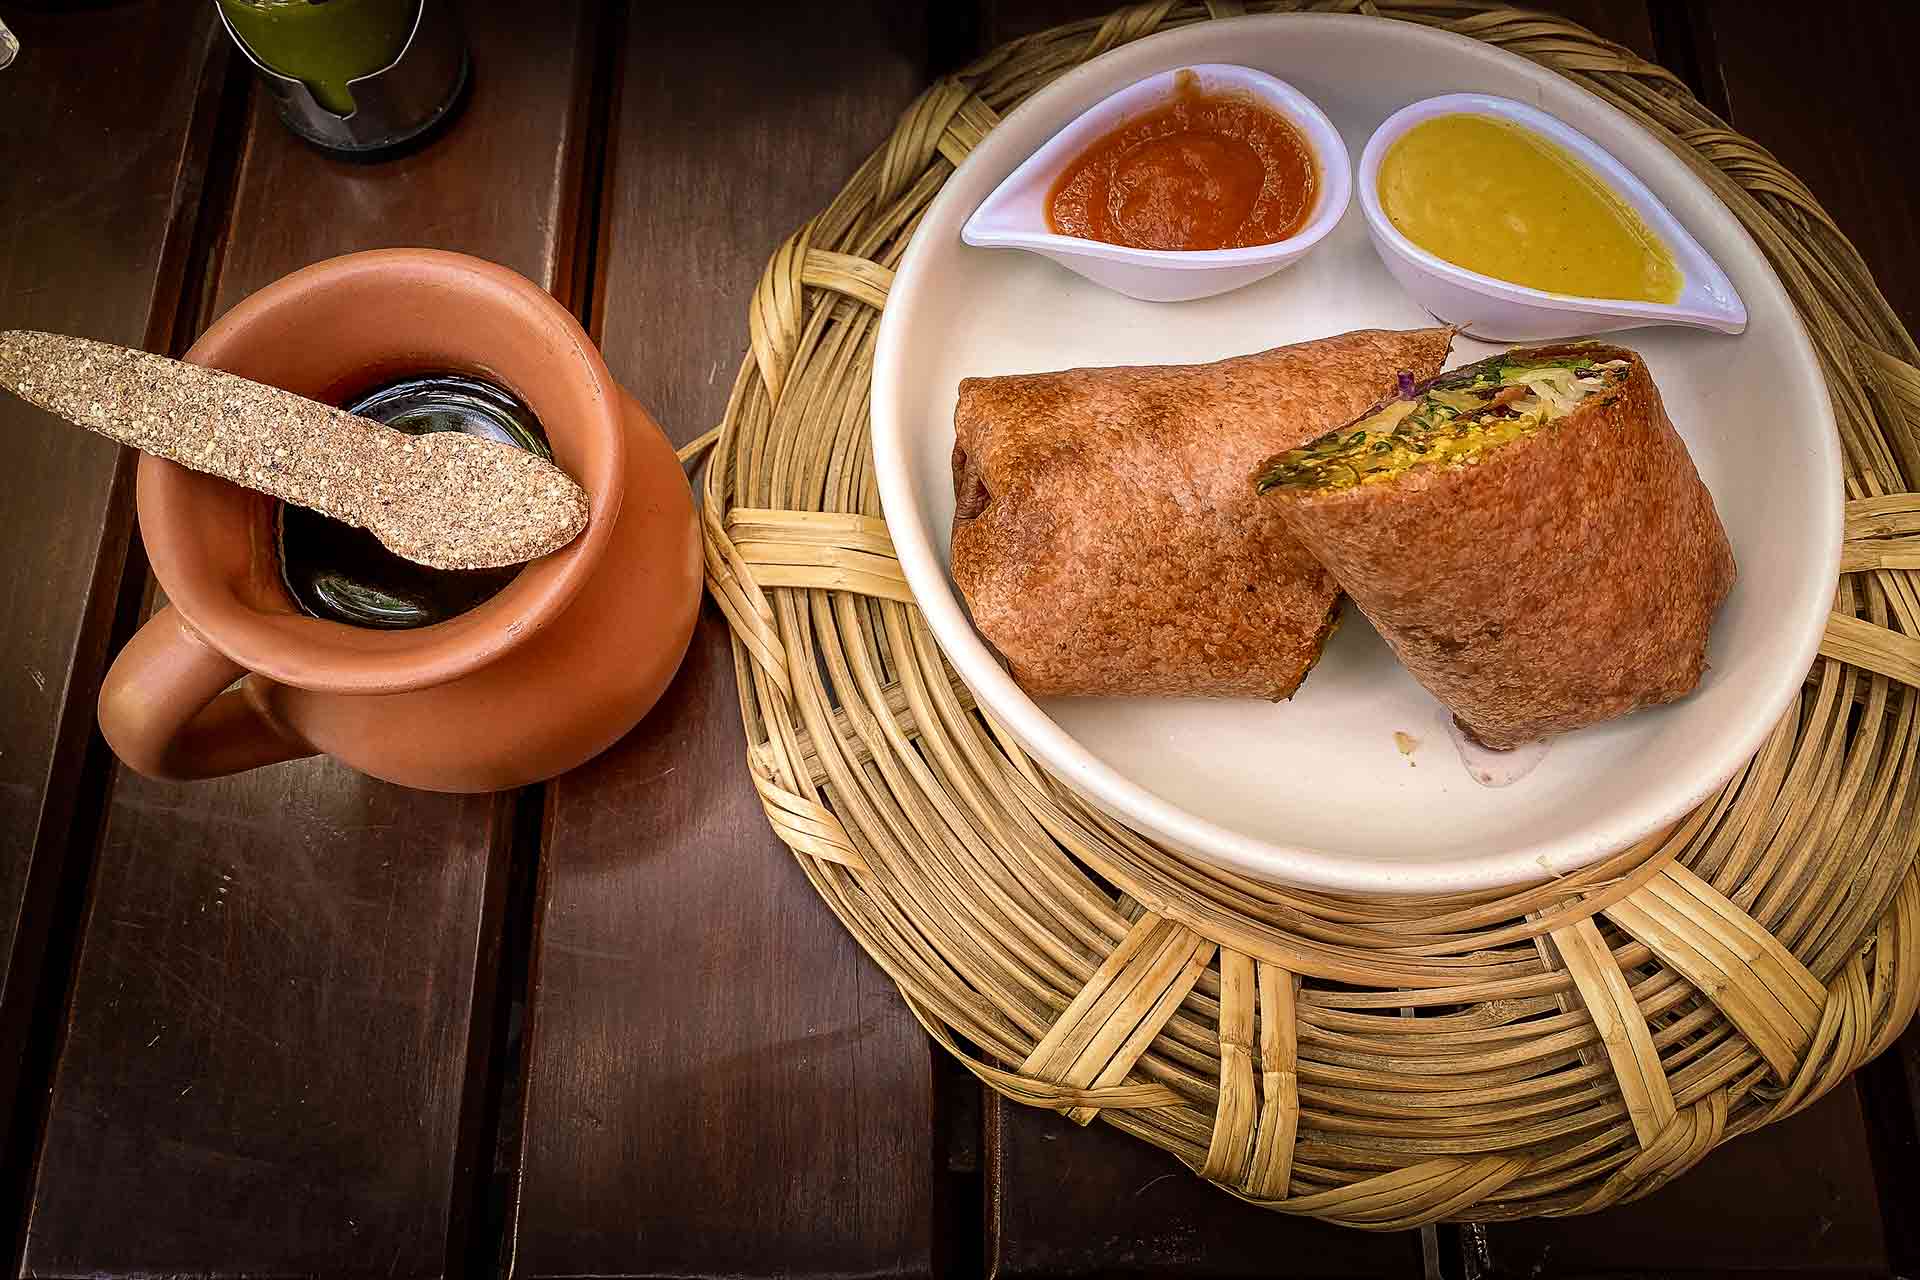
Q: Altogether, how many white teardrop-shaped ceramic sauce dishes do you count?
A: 2